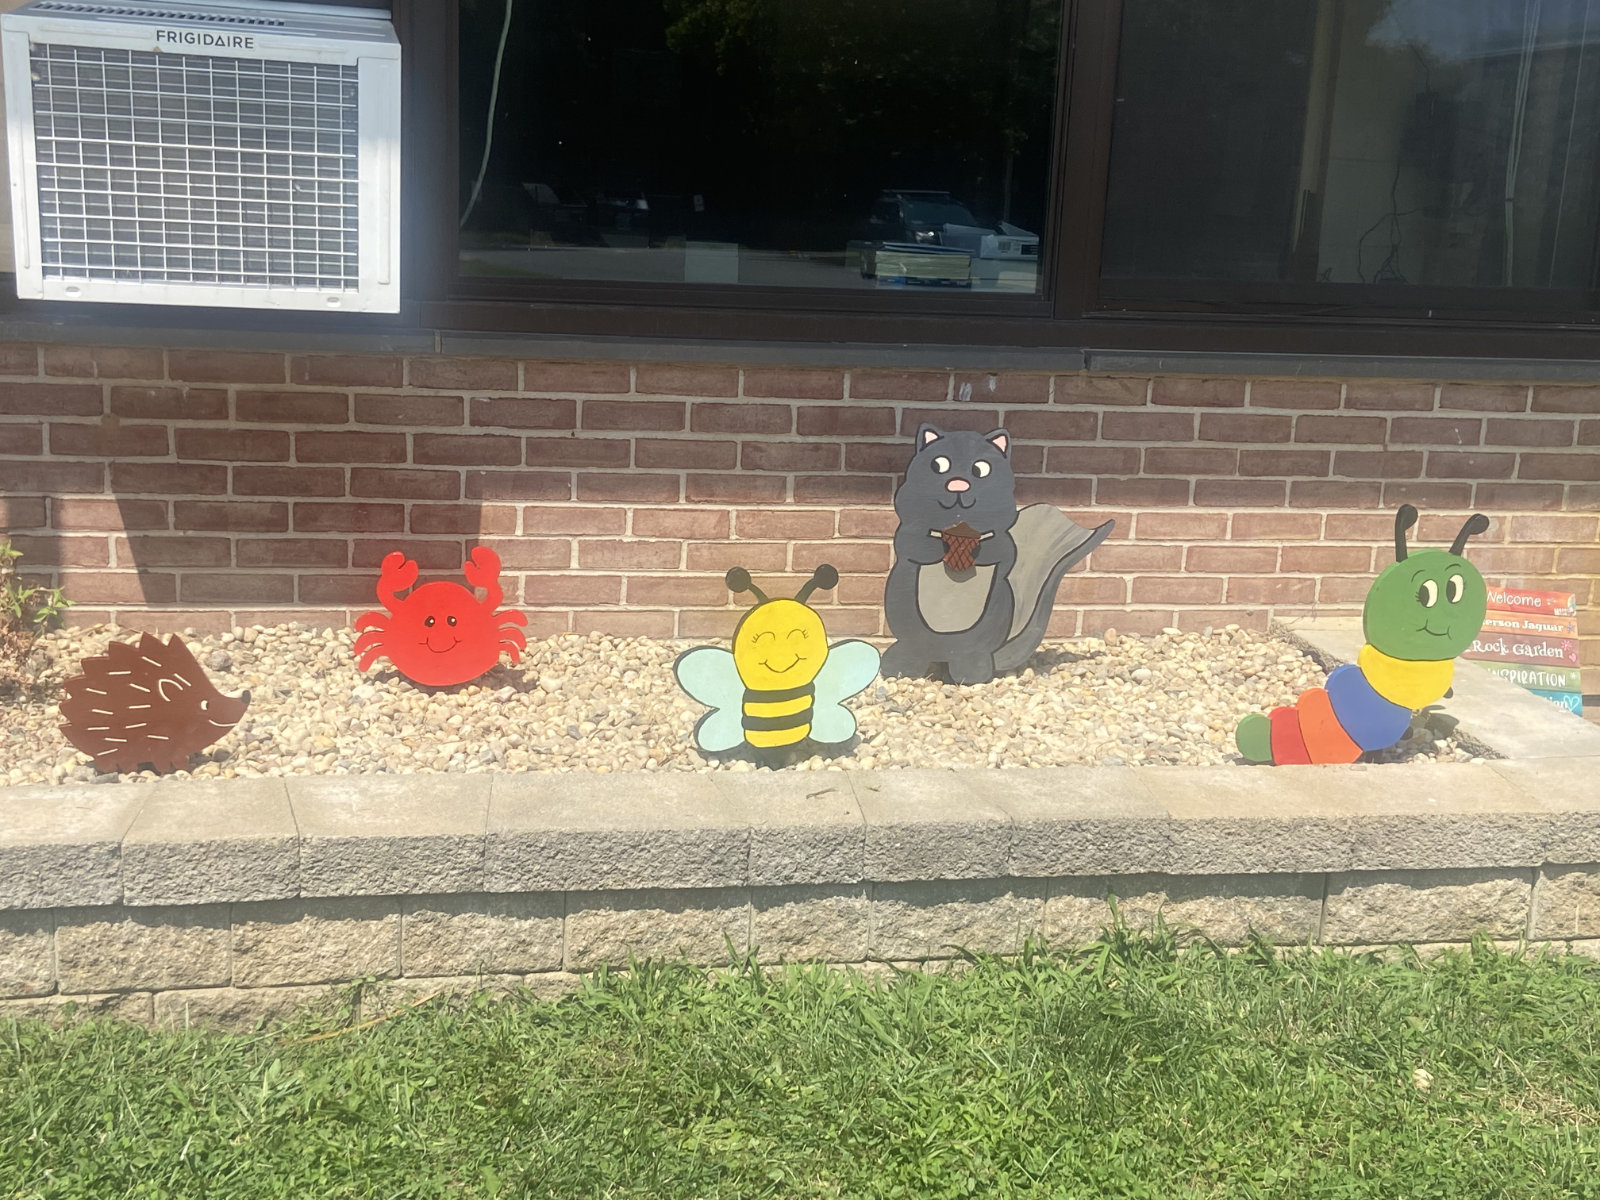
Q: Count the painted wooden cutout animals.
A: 5